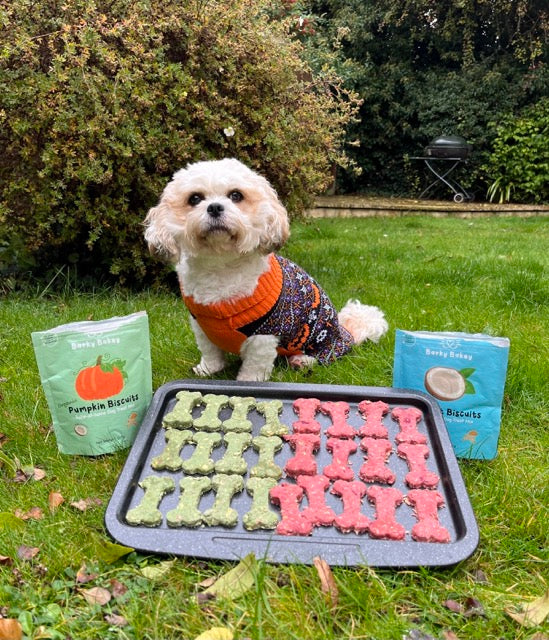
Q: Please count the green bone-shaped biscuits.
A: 12